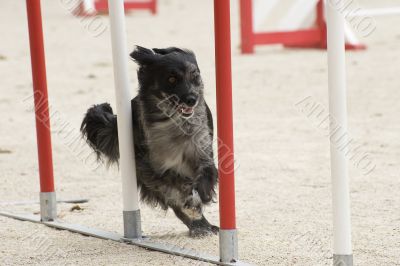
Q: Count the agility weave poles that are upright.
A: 4